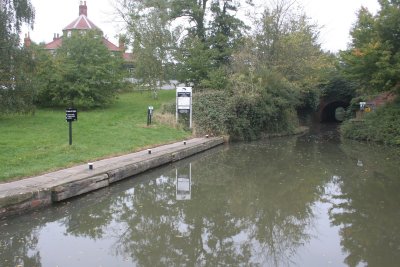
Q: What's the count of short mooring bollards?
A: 4